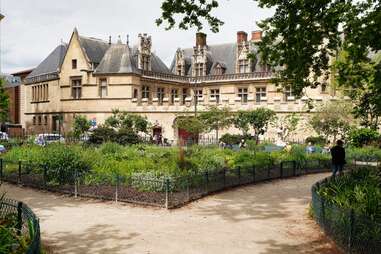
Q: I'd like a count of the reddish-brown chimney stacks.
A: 3